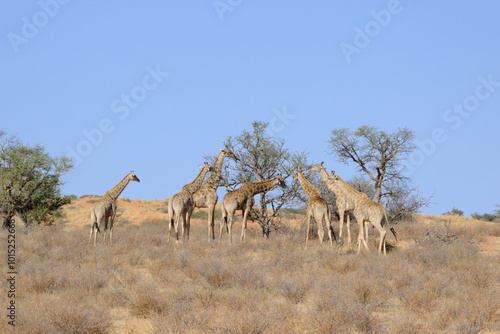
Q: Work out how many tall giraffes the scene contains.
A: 7